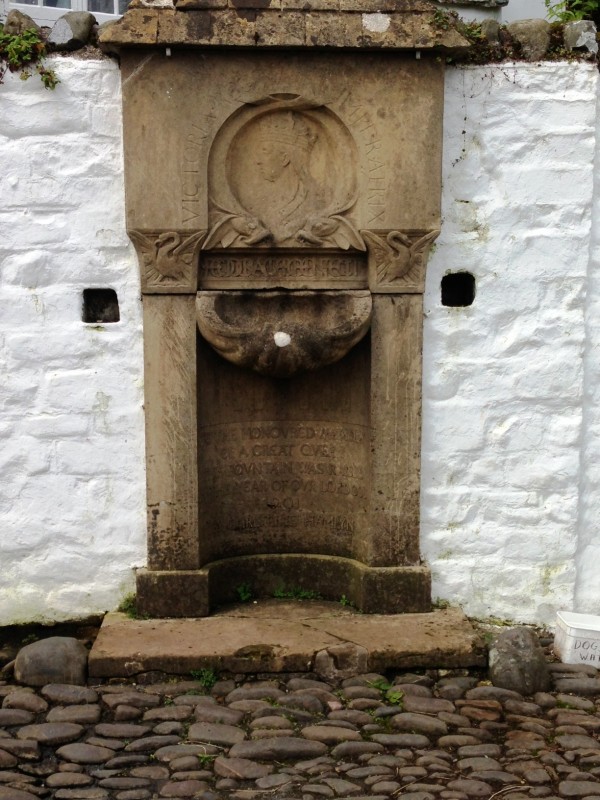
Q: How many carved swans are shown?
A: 2